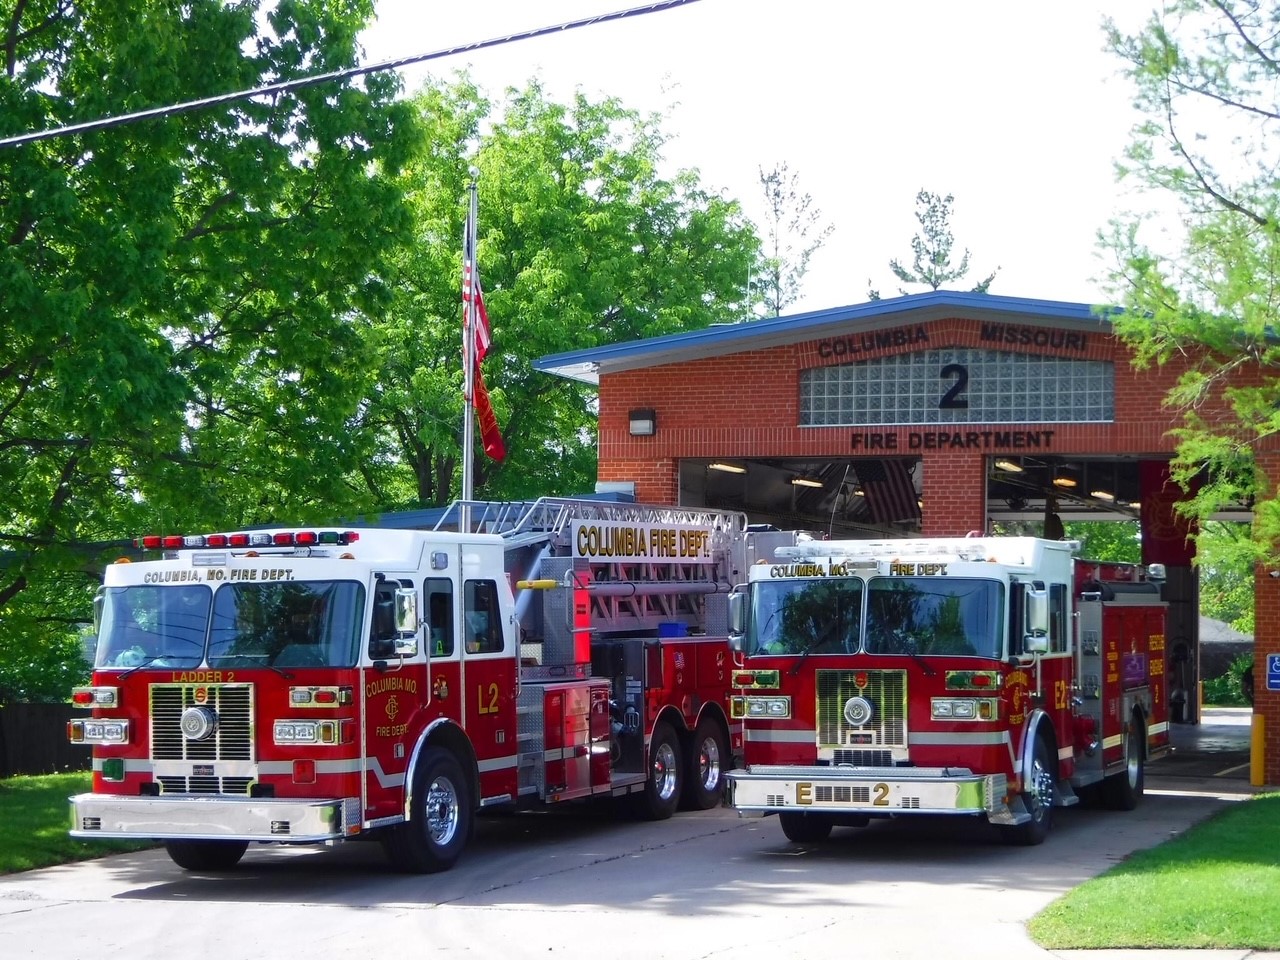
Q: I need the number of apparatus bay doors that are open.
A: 2